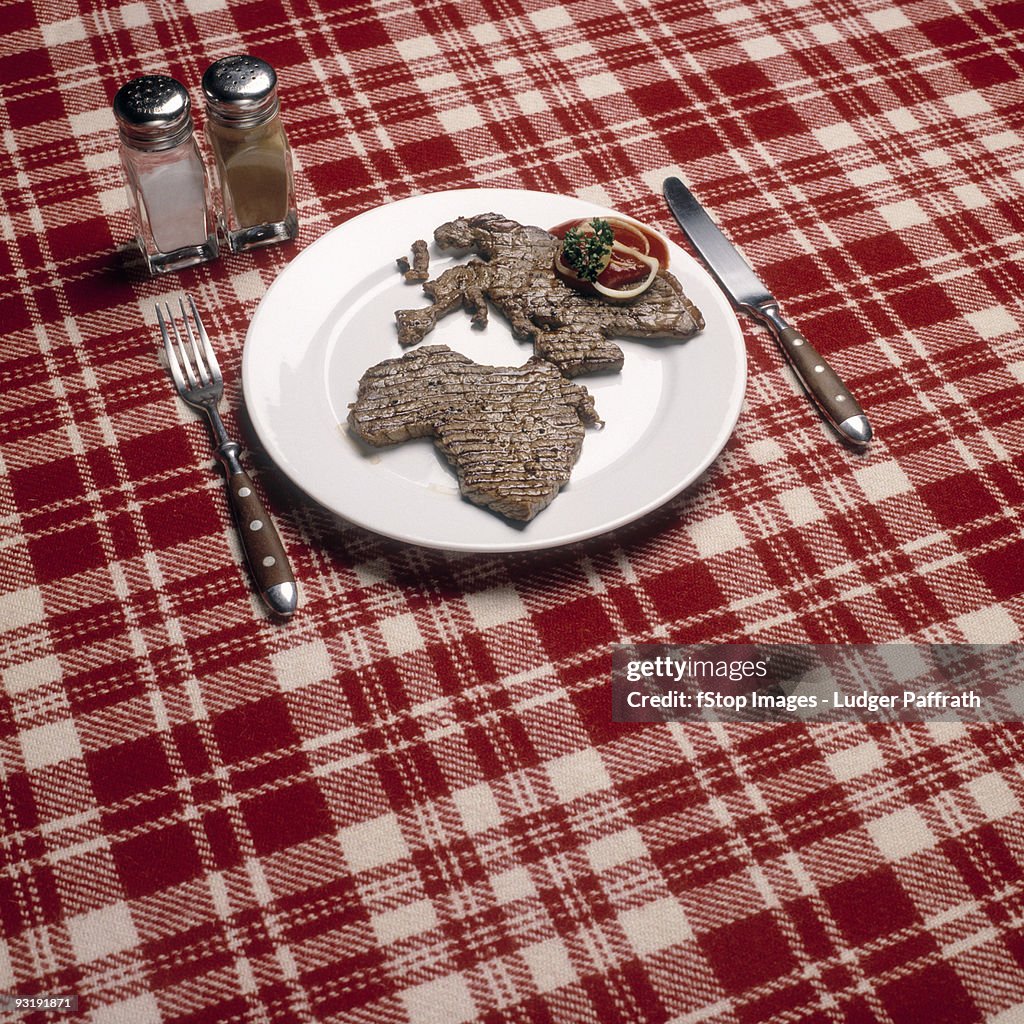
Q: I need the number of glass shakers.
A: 2